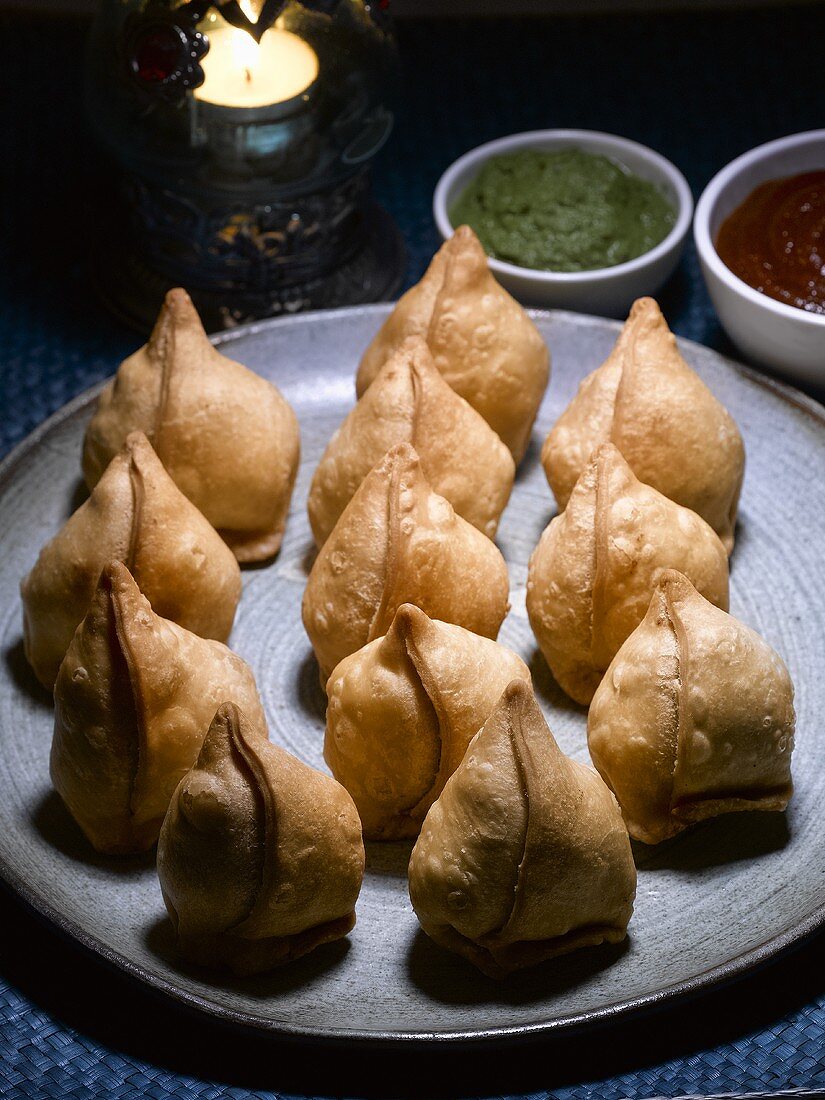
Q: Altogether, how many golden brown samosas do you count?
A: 12